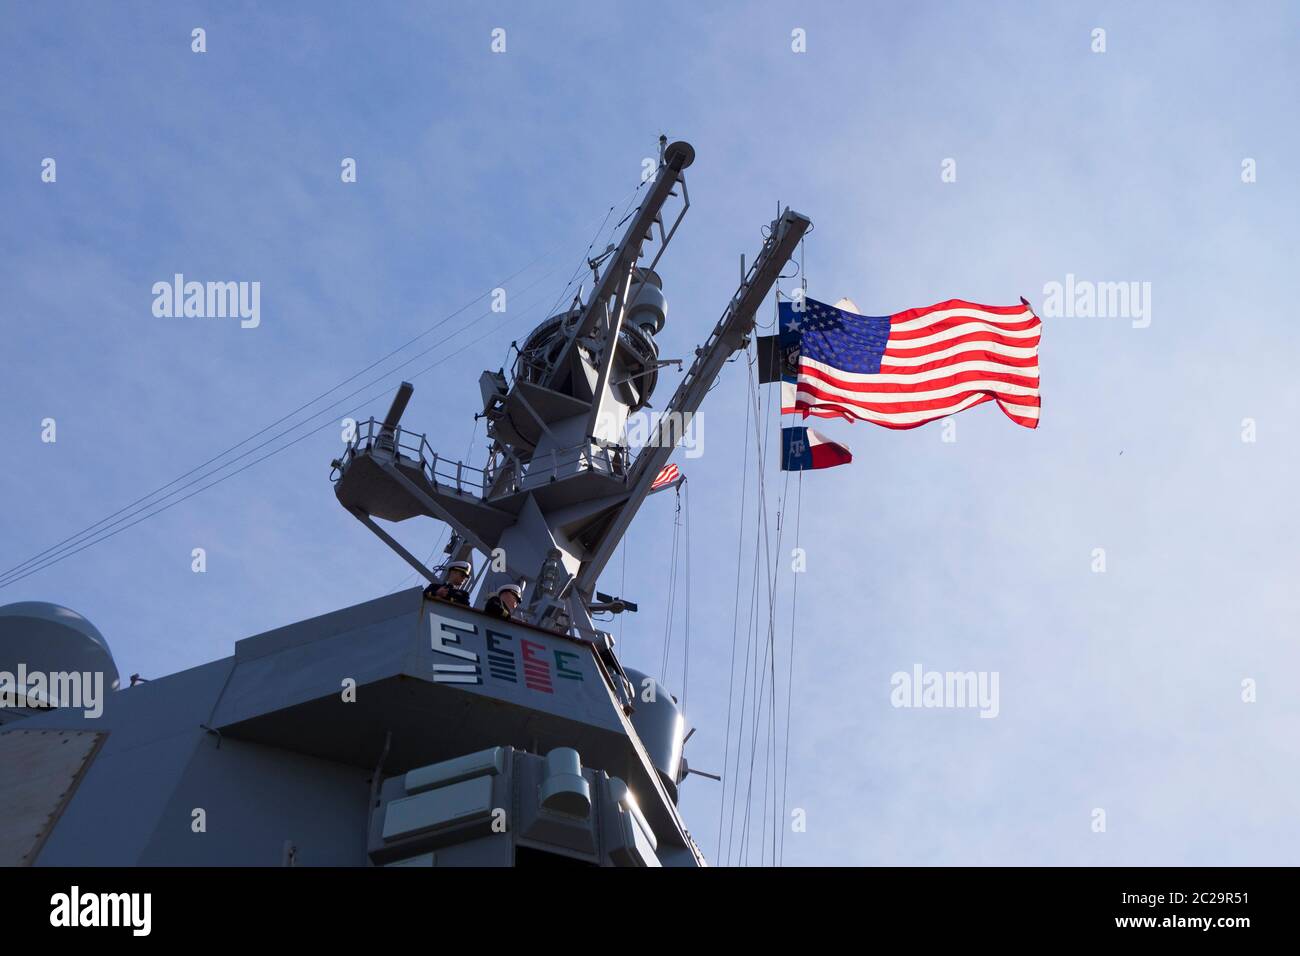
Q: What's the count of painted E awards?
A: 4